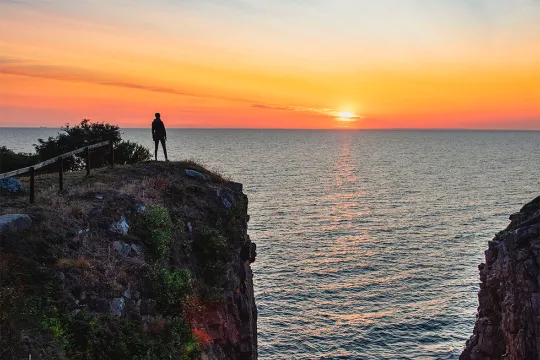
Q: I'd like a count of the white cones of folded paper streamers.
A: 0